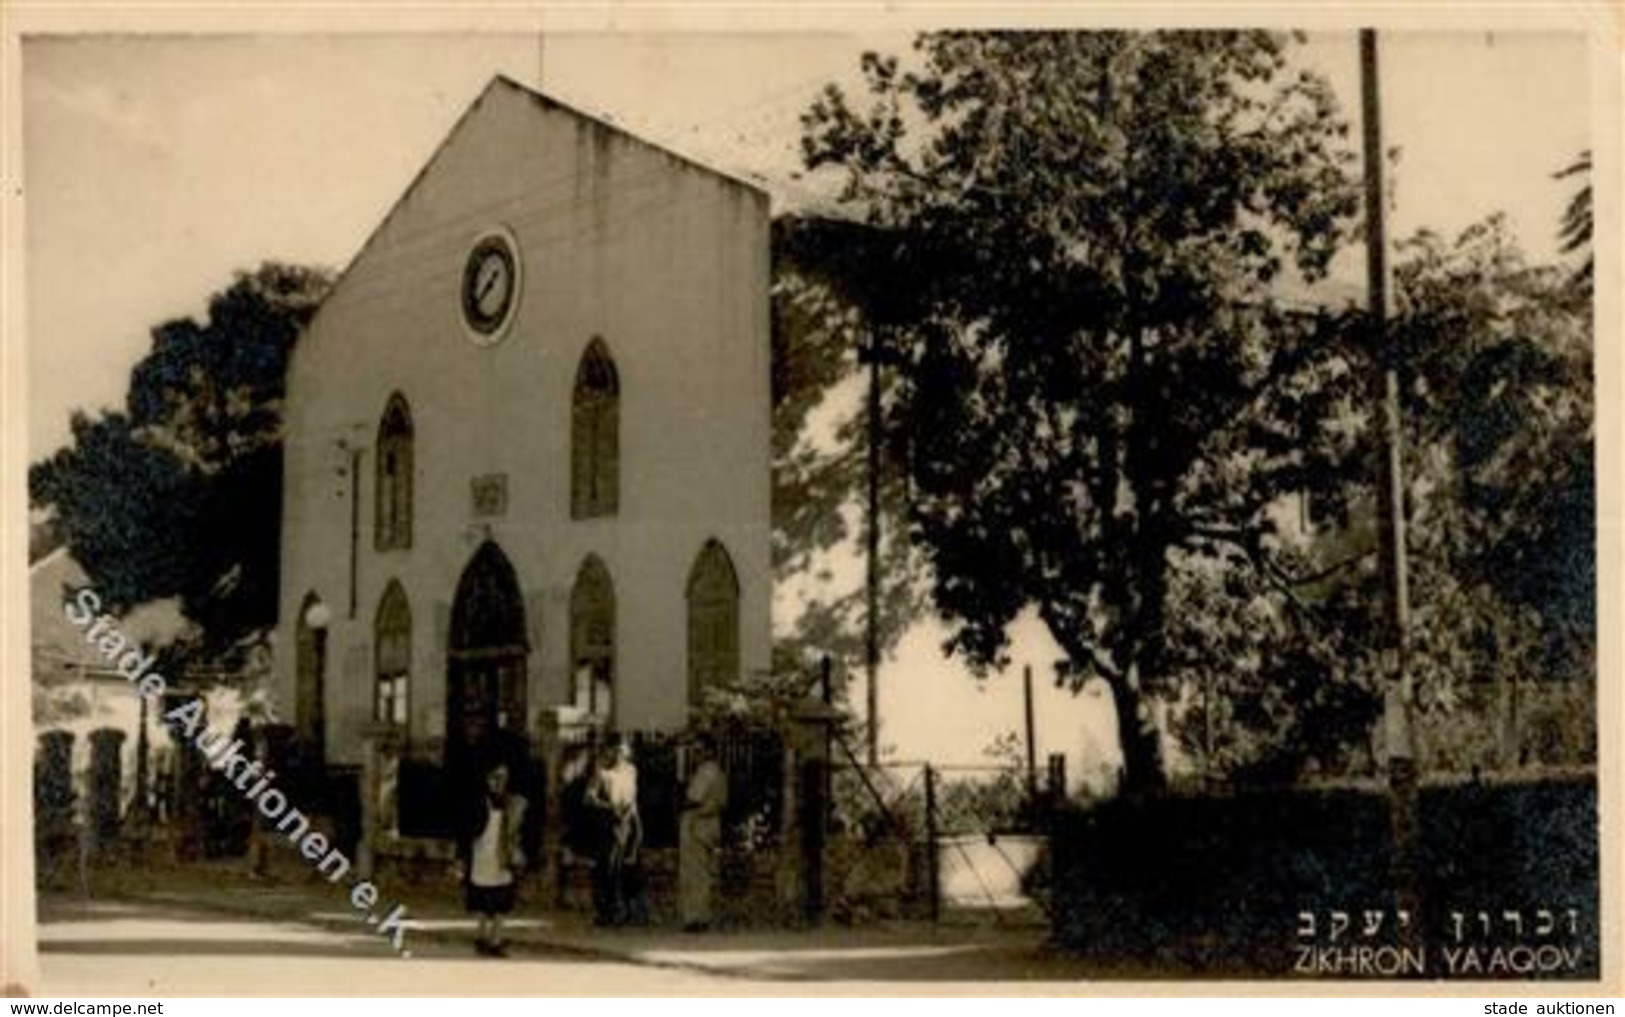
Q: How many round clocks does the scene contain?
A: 1